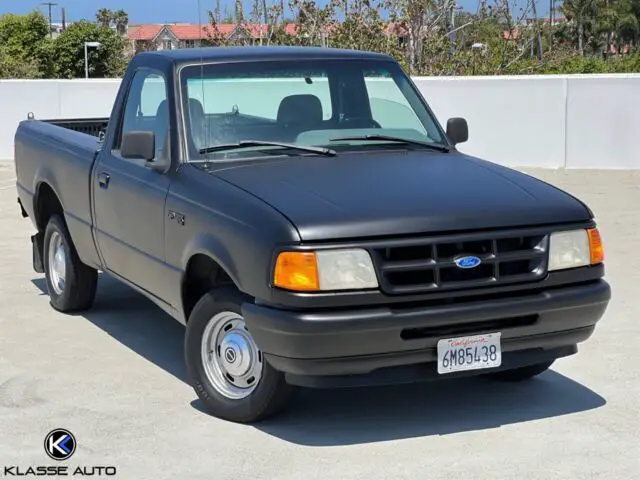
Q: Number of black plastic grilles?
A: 1